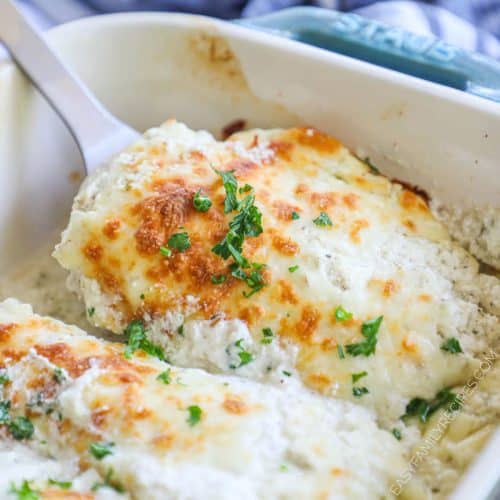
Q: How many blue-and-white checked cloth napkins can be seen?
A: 1